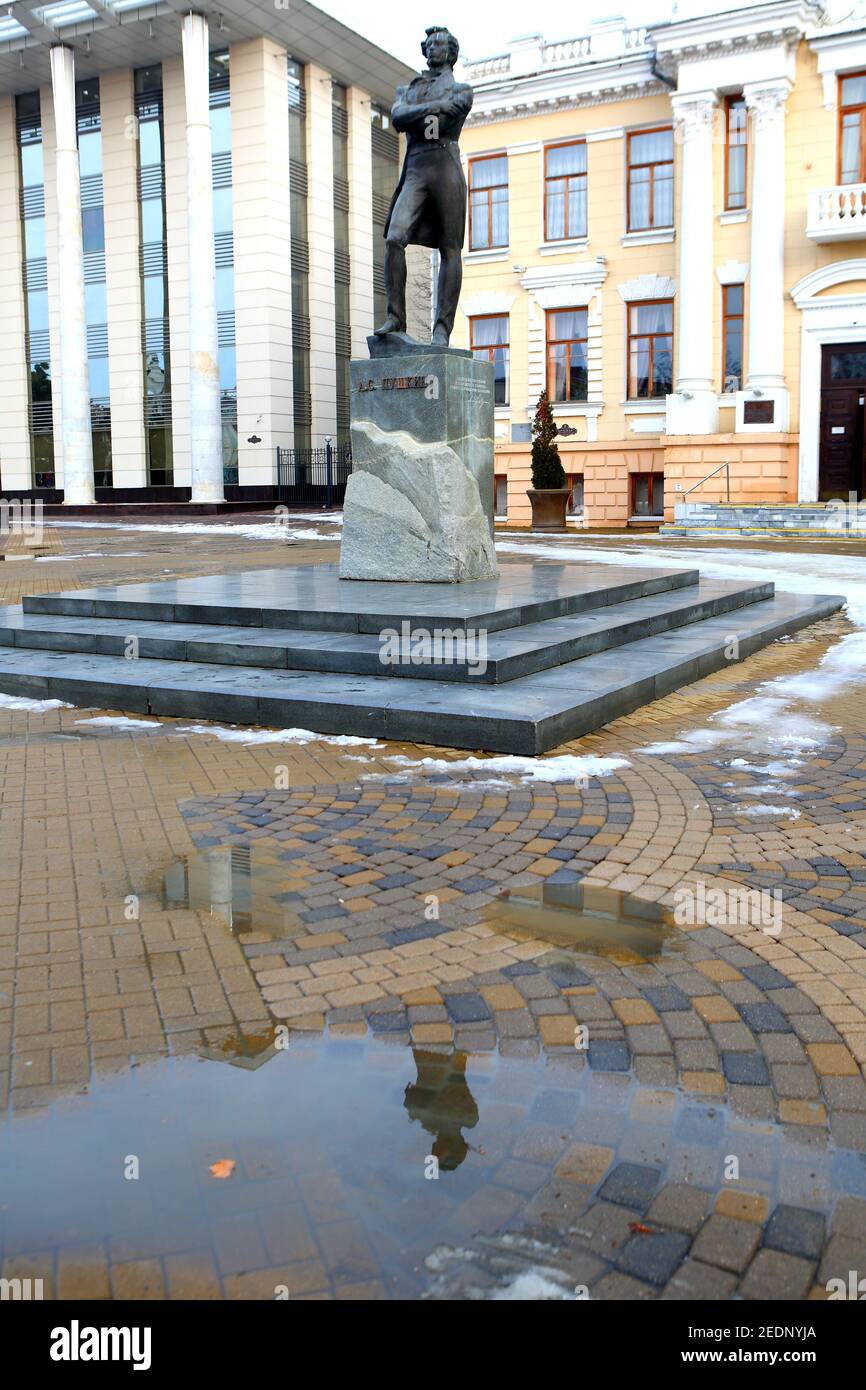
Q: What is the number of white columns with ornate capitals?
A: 2